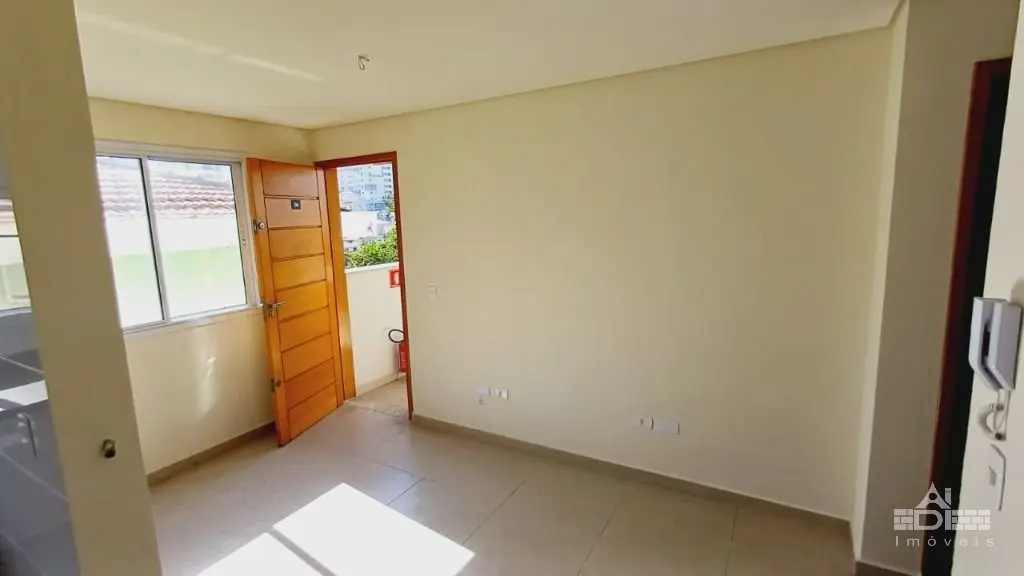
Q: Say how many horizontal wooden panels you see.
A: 9